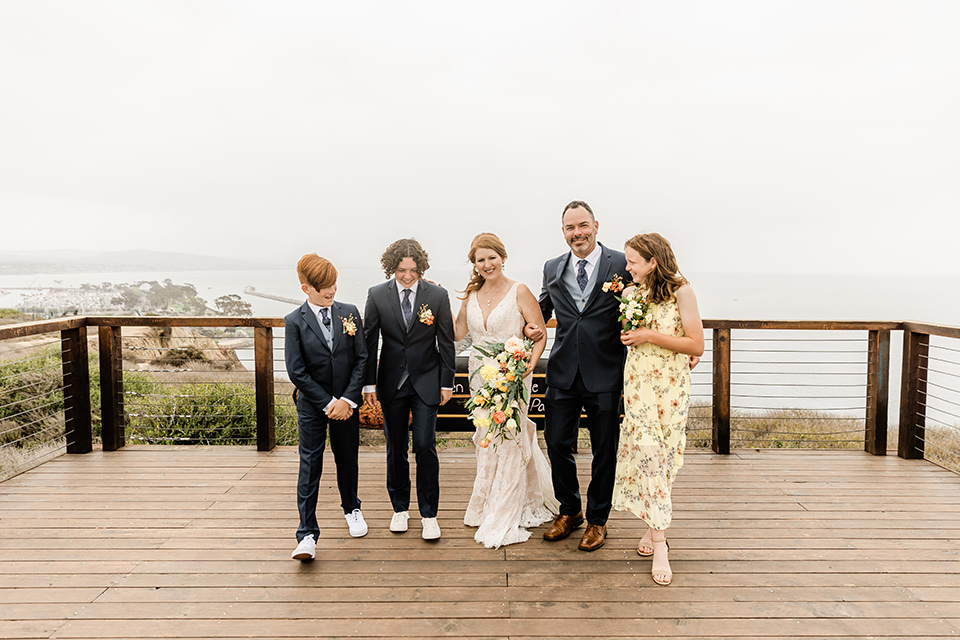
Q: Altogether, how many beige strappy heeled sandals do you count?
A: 2